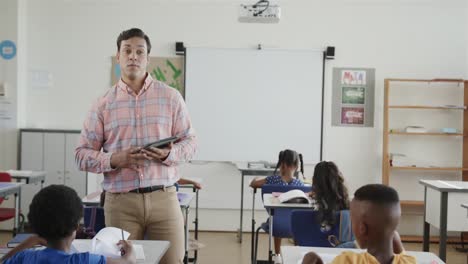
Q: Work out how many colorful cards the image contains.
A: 3